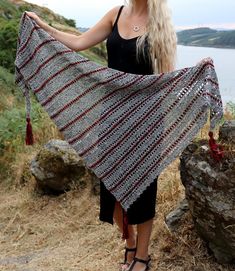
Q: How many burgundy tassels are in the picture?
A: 3